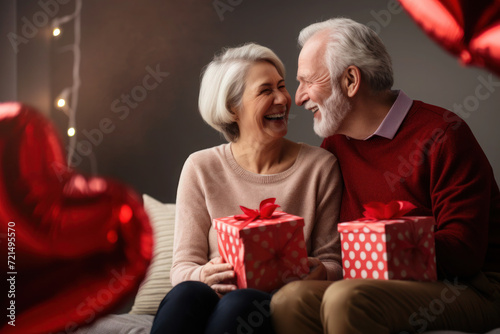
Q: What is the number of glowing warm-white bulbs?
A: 3